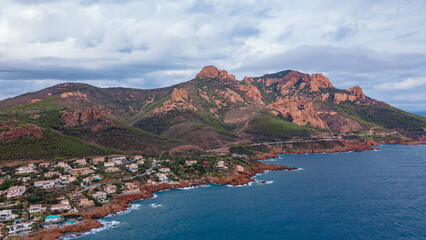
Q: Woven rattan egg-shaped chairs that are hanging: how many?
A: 0